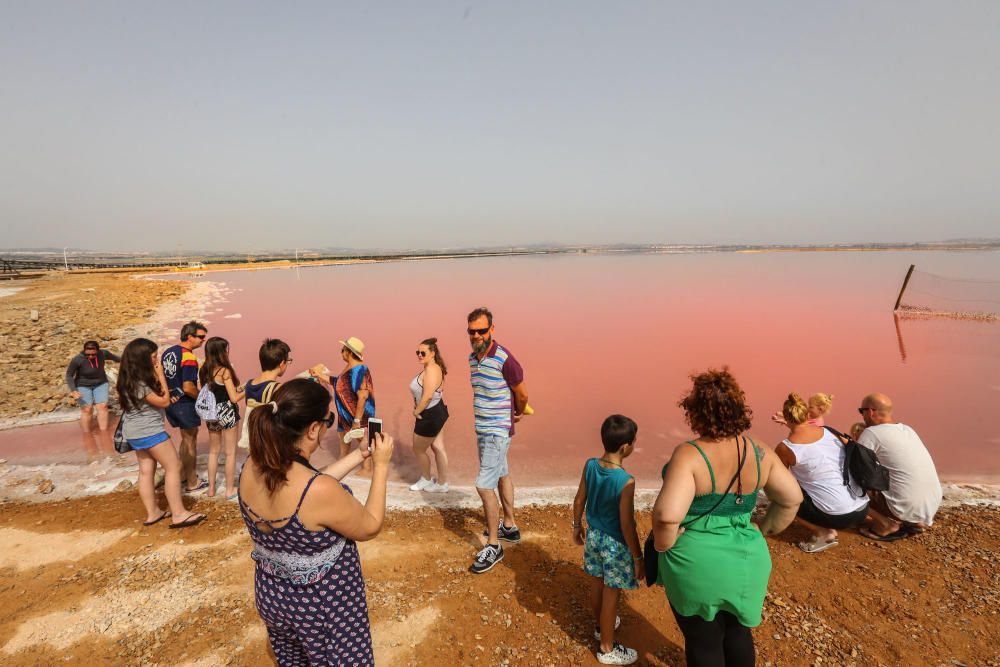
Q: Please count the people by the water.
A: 15